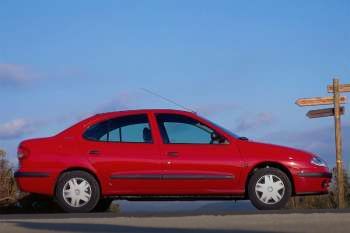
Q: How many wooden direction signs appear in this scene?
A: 3